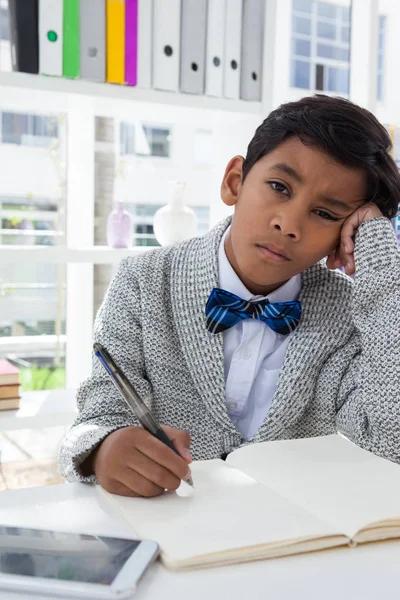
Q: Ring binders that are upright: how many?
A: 12